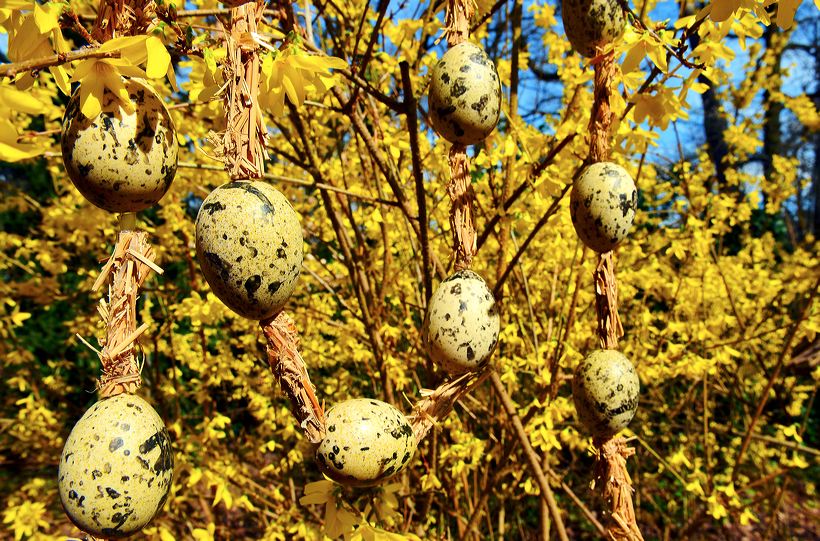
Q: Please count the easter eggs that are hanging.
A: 9